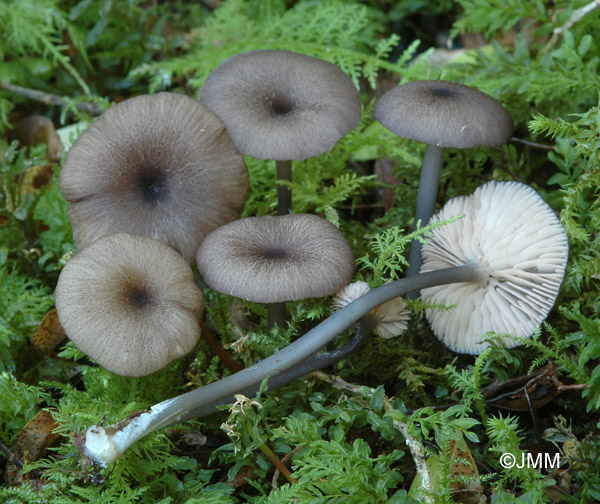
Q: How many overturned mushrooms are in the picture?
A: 2